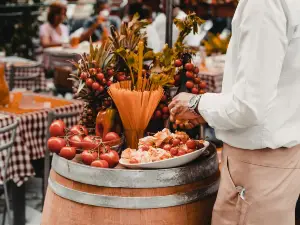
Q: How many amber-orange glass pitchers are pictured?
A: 1